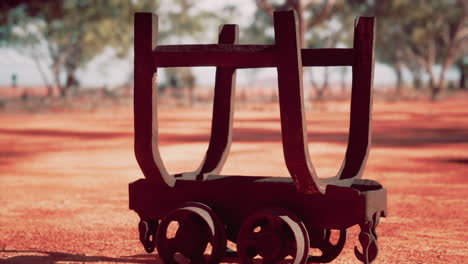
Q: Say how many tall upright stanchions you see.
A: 4